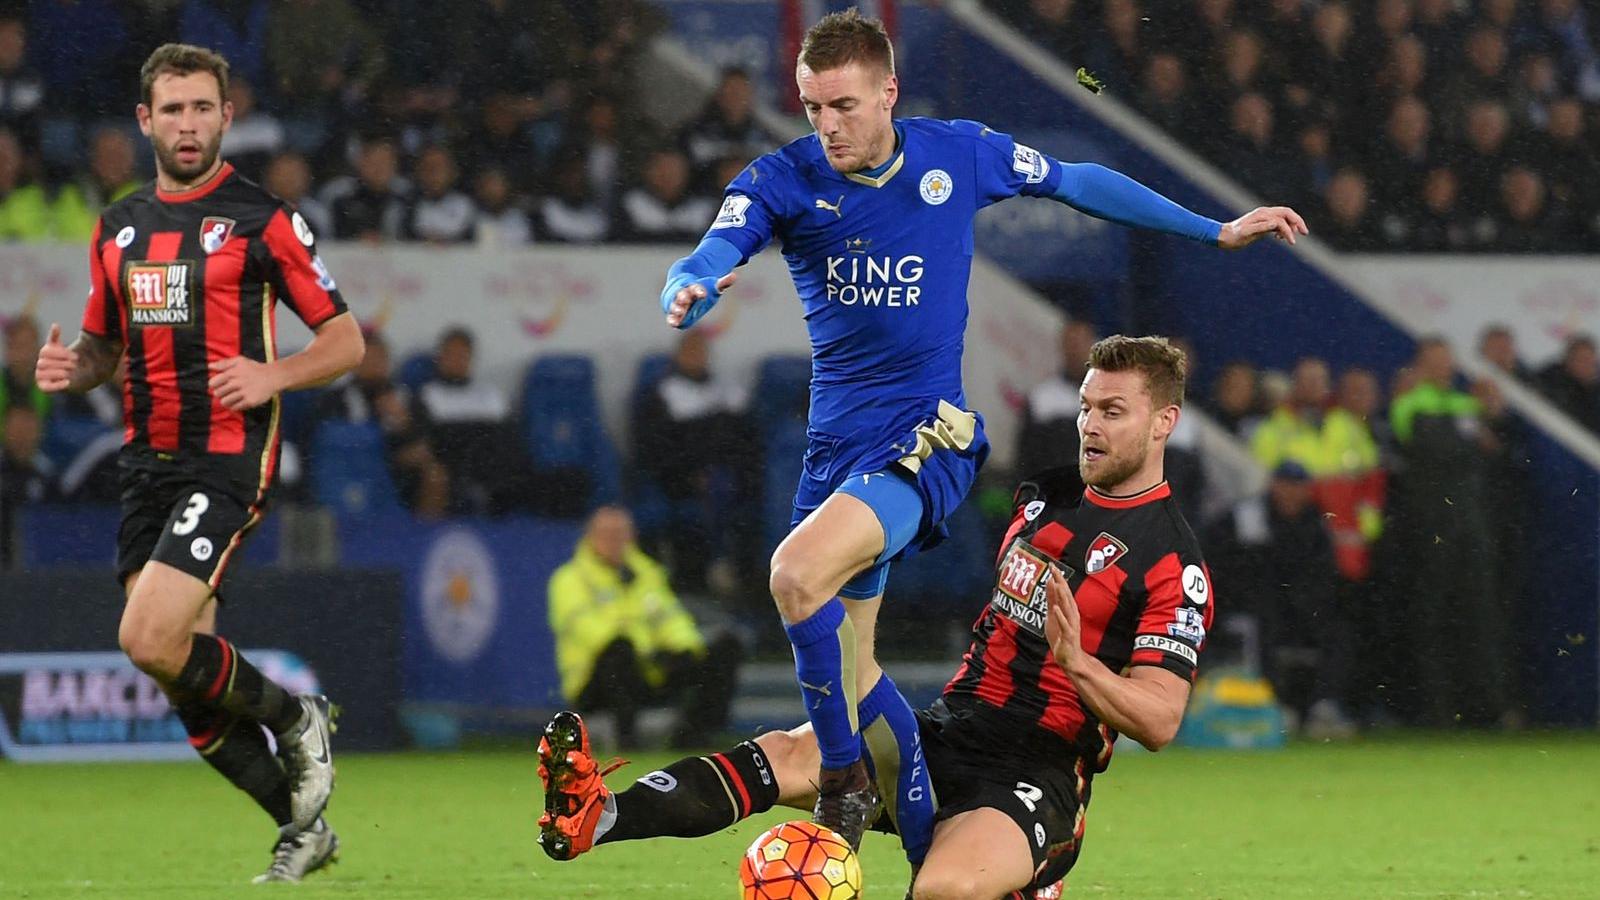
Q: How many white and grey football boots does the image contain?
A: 2